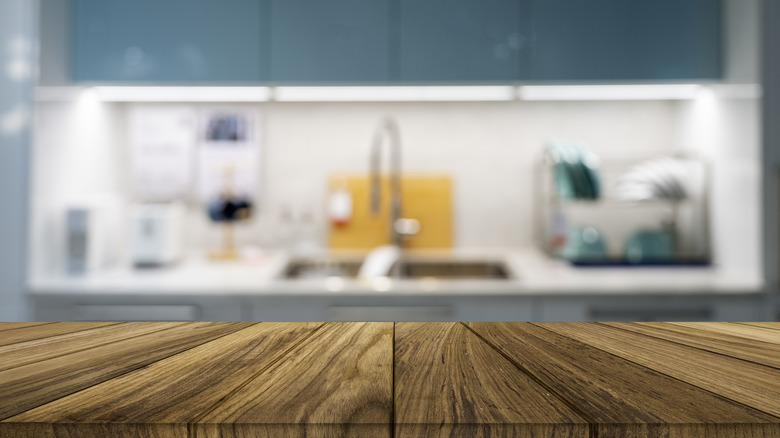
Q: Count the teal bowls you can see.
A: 2